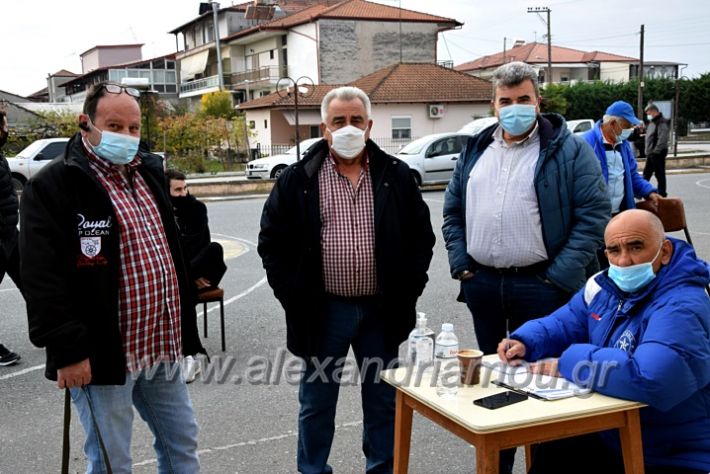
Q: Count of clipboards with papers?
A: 1